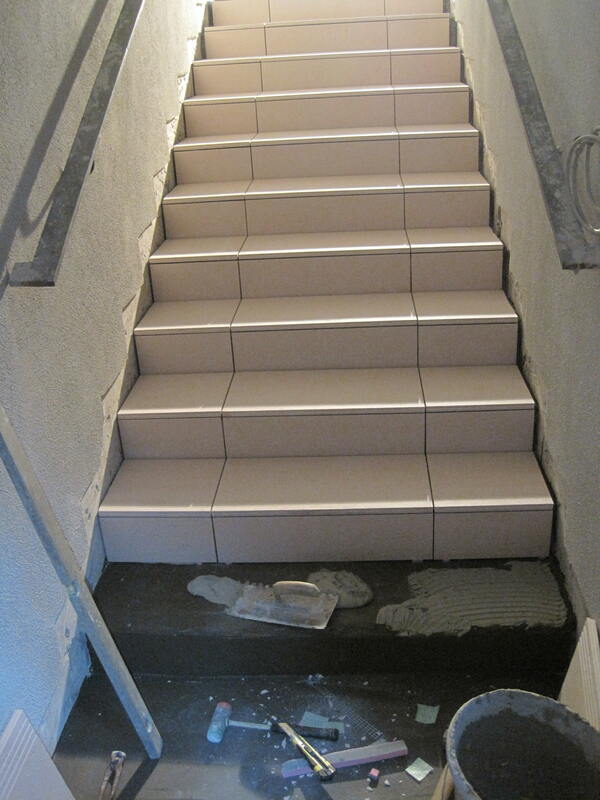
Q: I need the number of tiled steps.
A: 10